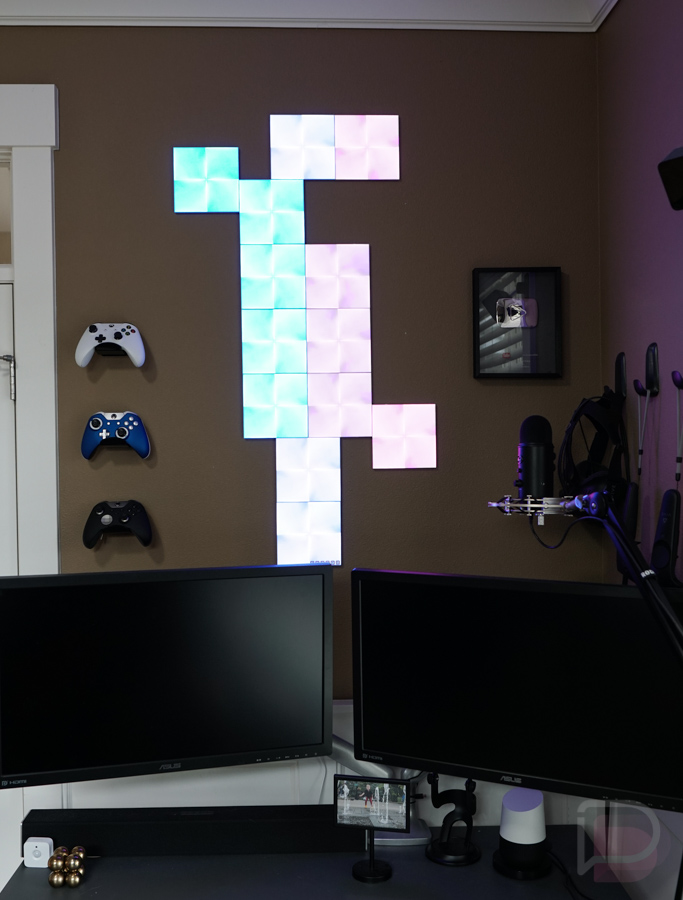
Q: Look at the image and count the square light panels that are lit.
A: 13